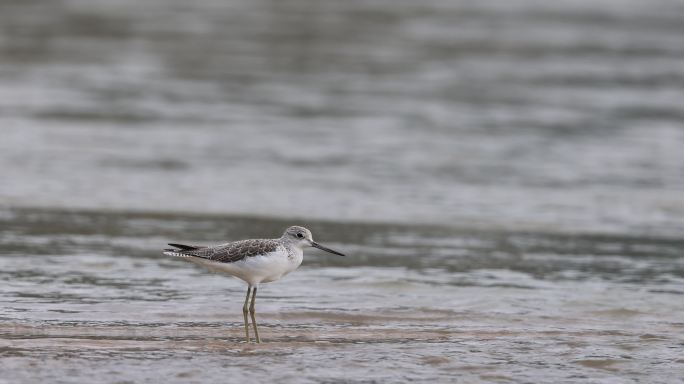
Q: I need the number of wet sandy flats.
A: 1